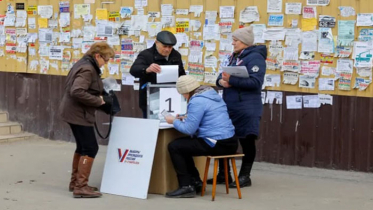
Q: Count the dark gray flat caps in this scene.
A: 1